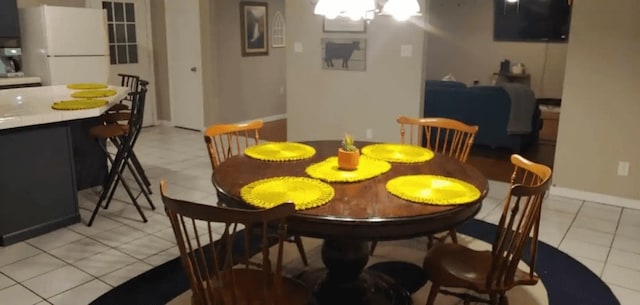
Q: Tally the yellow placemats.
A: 8